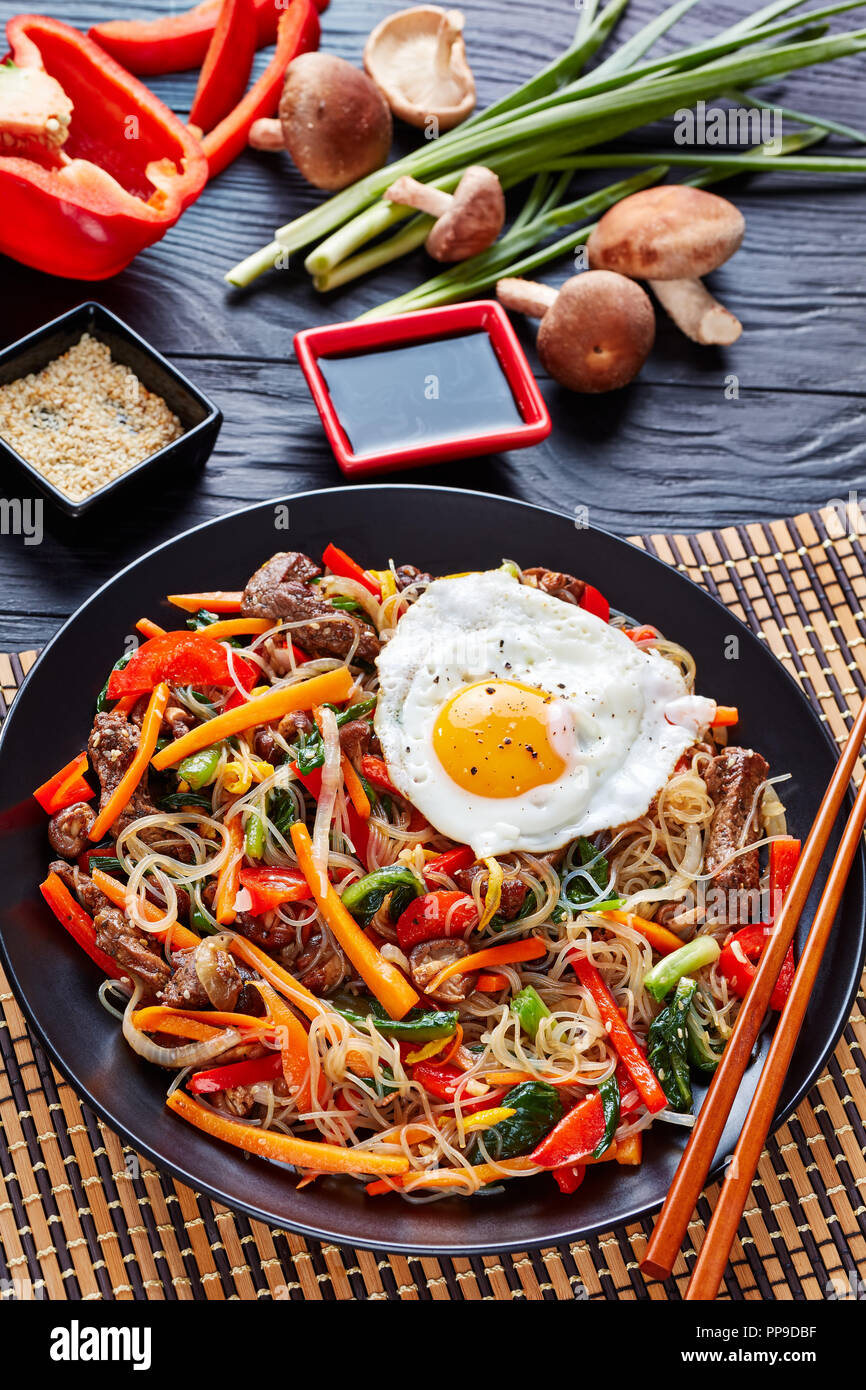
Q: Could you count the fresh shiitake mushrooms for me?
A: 5